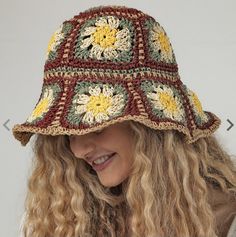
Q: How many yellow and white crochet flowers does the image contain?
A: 7